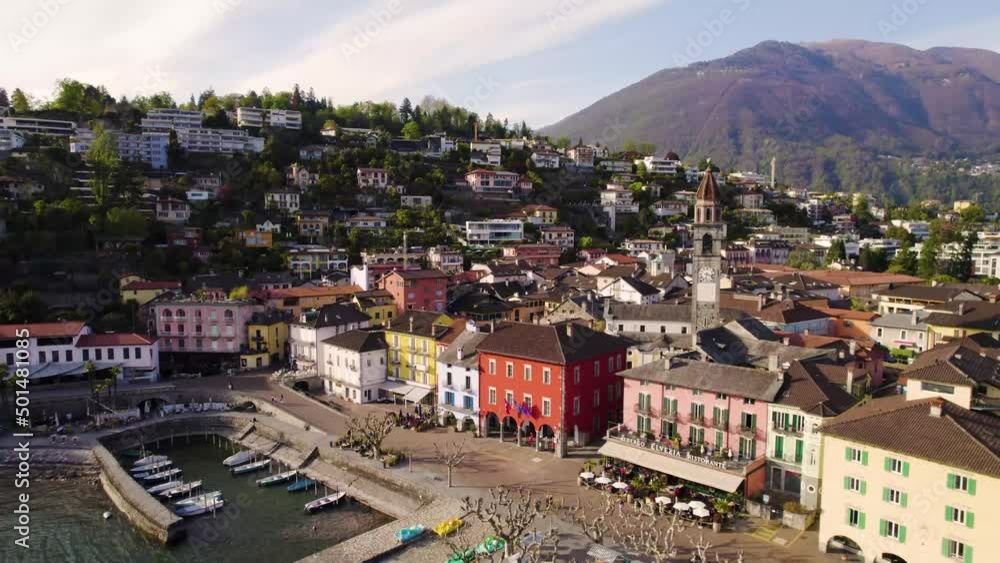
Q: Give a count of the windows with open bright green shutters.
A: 9